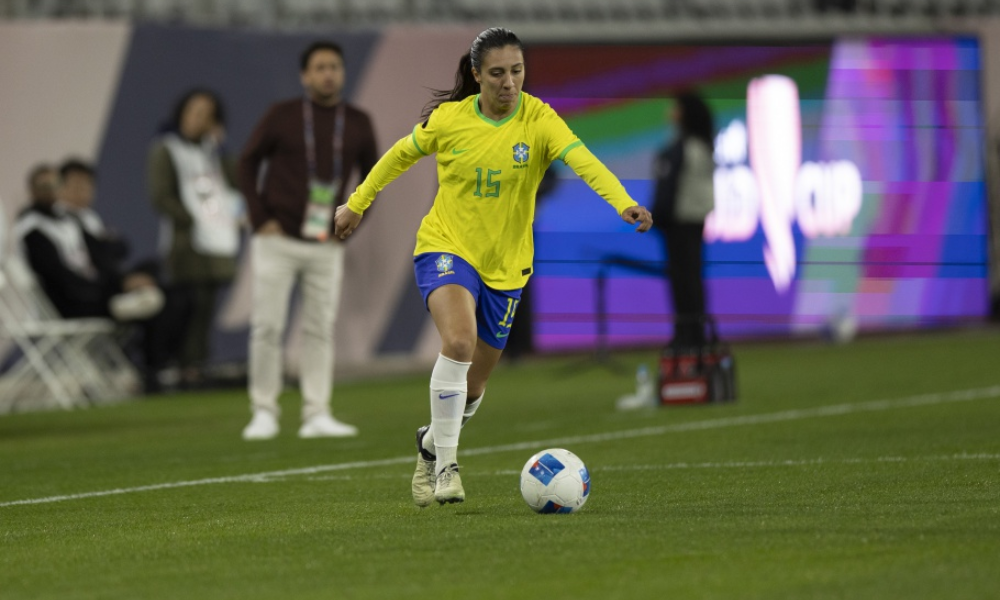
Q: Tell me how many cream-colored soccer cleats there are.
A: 2